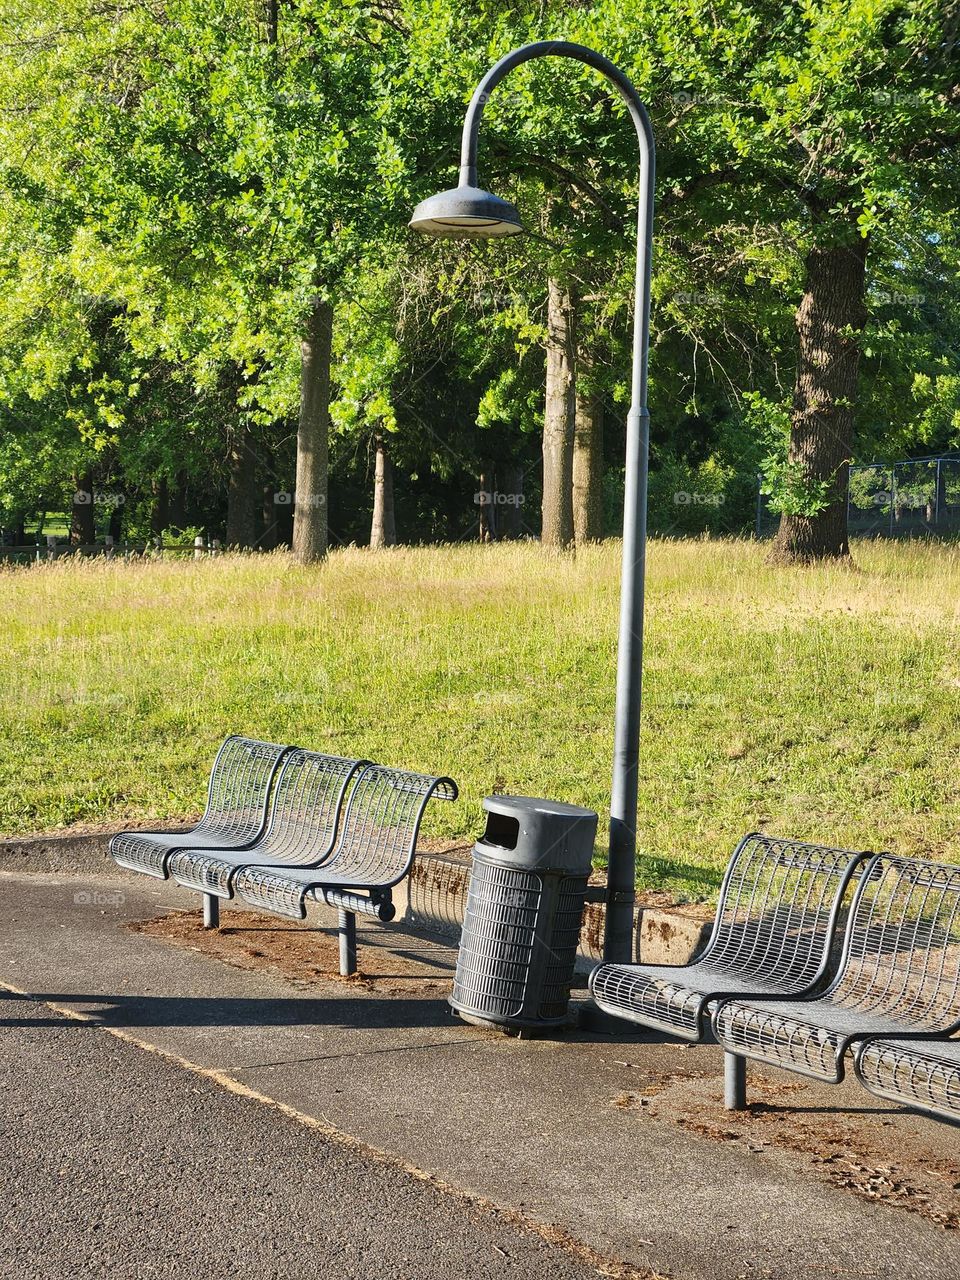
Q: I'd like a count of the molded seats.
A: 6